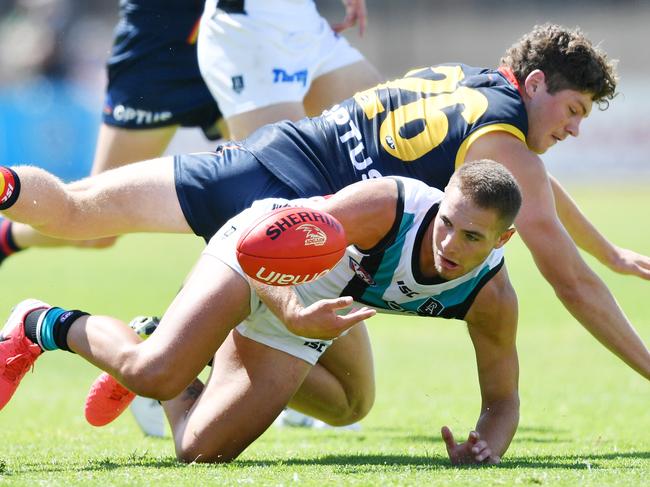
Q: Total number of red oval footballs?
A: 1